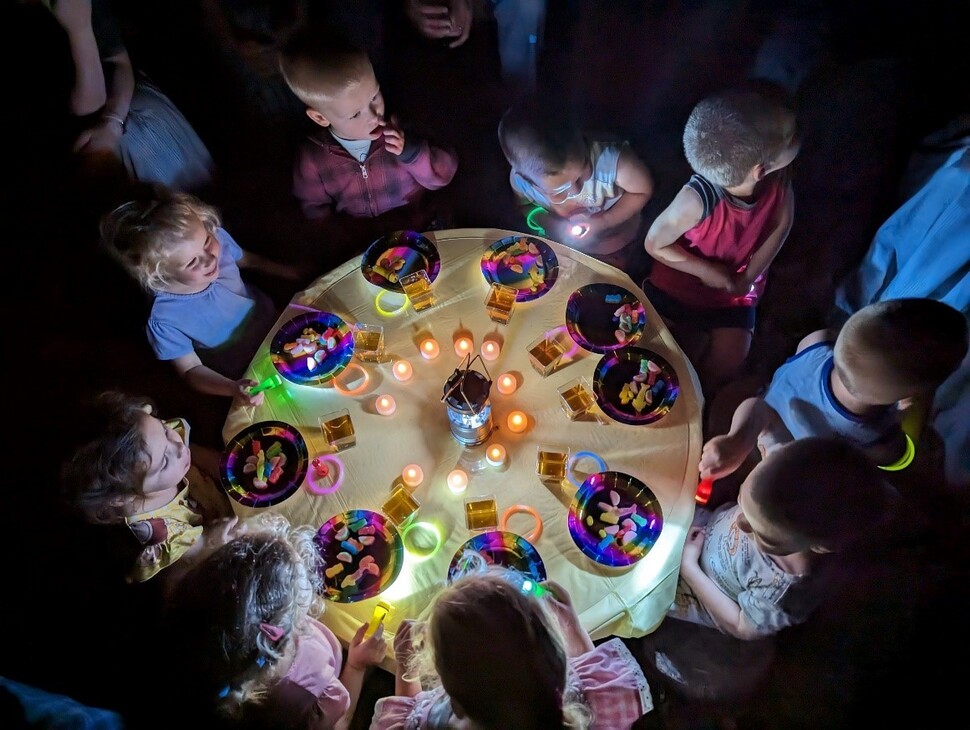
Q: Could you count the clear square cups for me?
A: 9